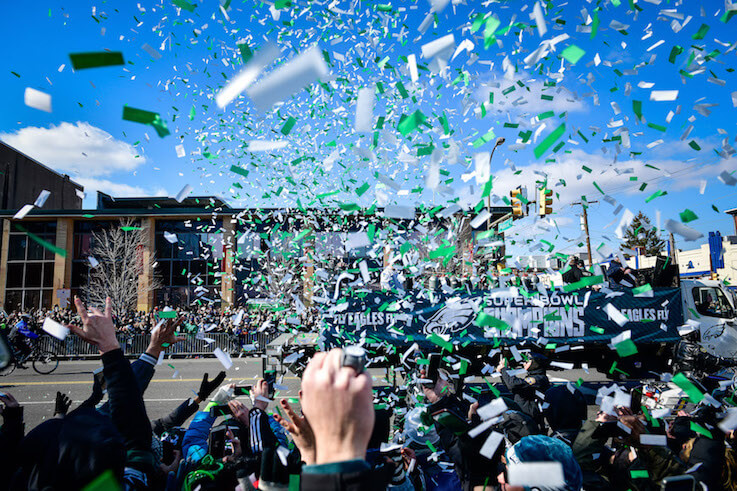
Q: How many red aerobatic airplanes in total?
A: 0